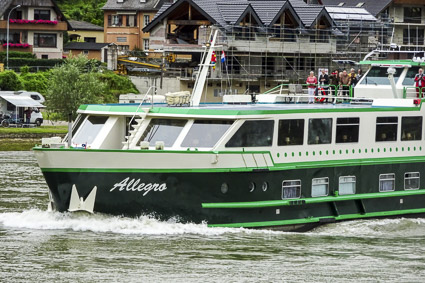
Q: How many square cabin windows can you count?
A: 5